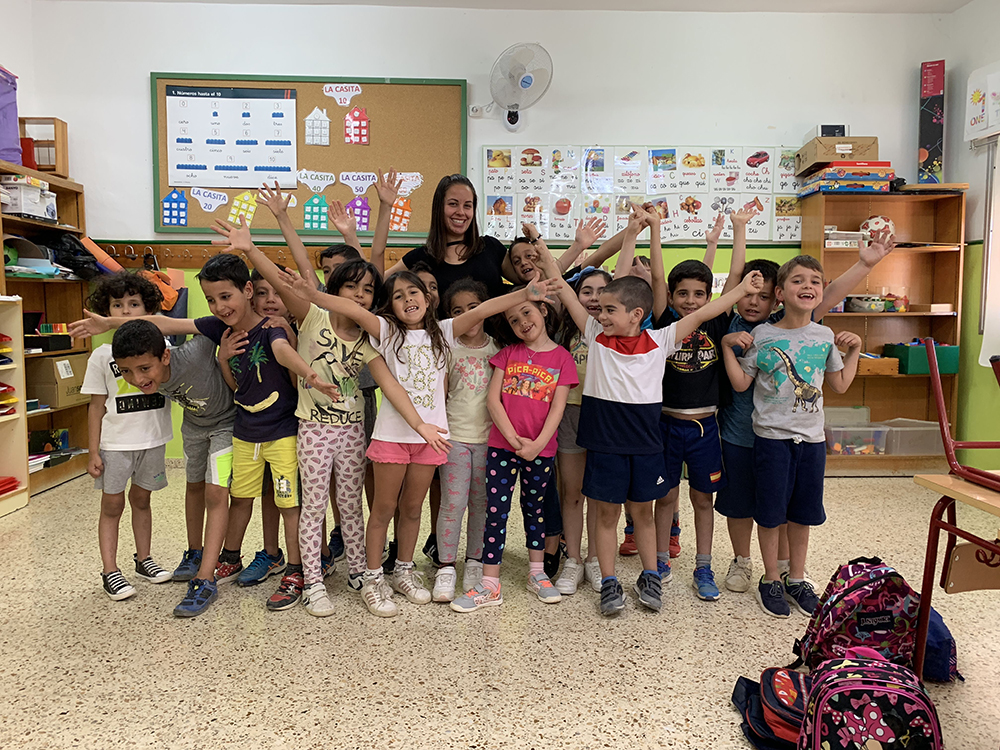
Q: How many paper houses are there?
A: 7